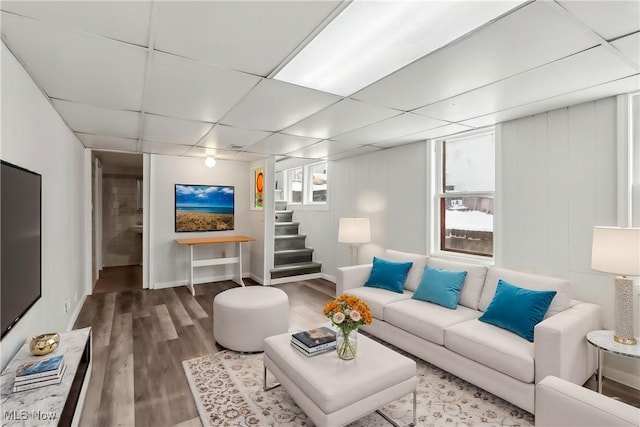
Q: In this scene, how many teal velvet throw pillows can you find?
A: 3